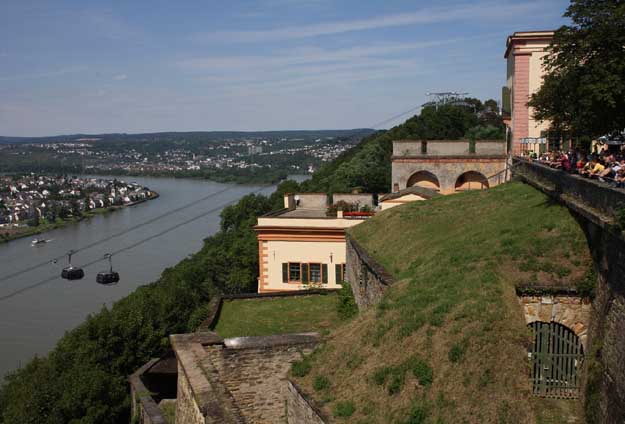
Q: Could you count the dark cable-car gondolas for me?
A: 2